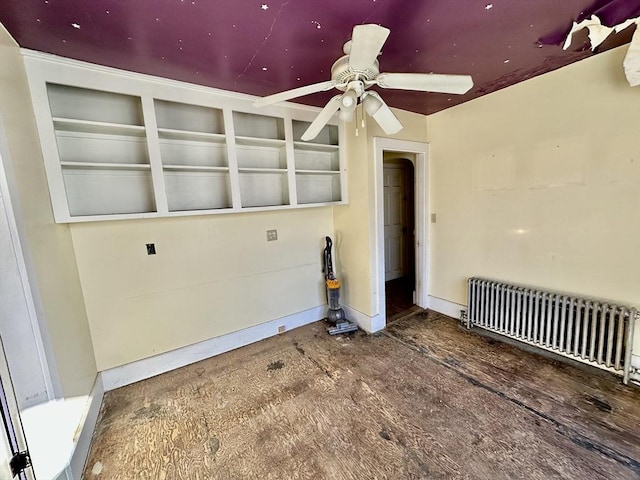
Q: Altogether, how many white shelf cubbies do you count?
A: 12